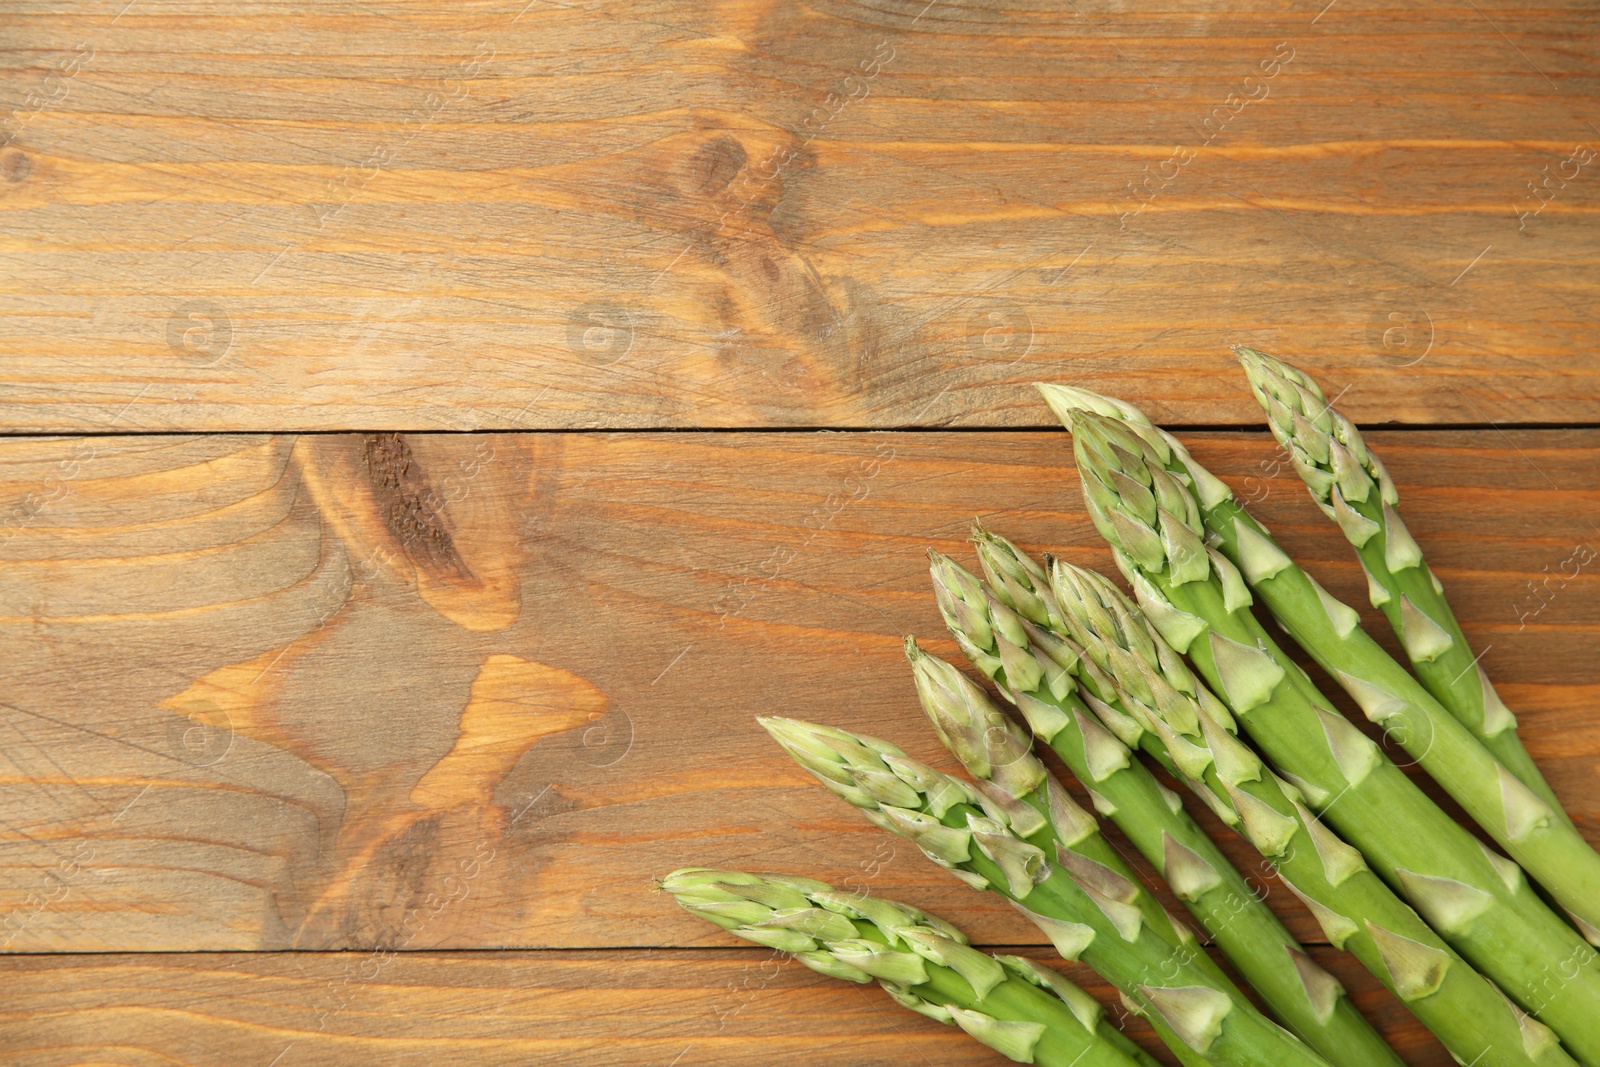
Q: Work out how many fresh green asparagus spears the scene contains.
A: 9